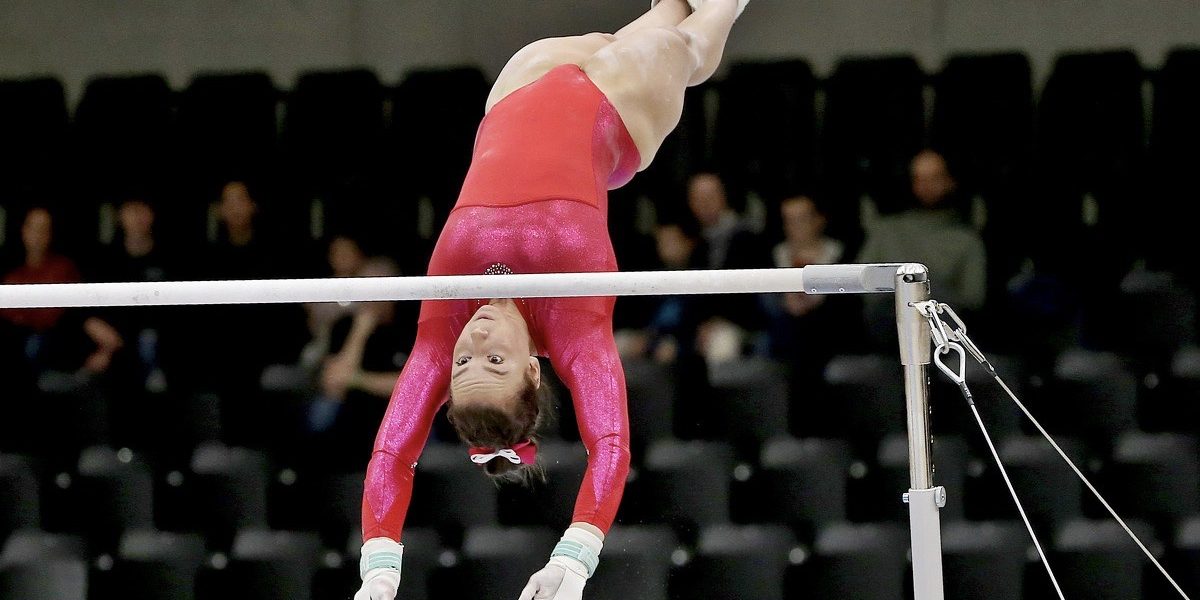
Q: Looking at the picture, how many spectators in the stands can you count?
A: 8